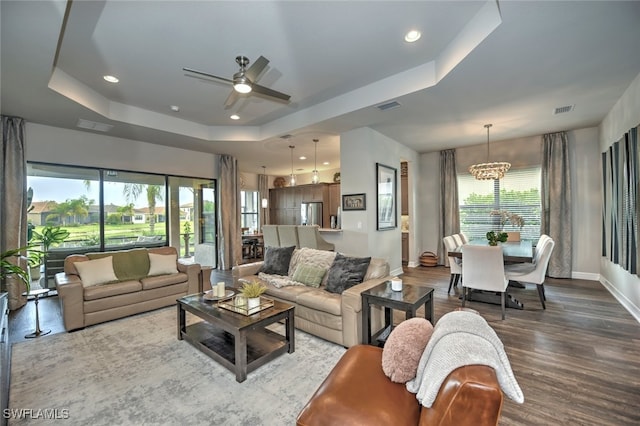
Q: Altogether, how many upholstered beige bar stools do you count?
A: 3